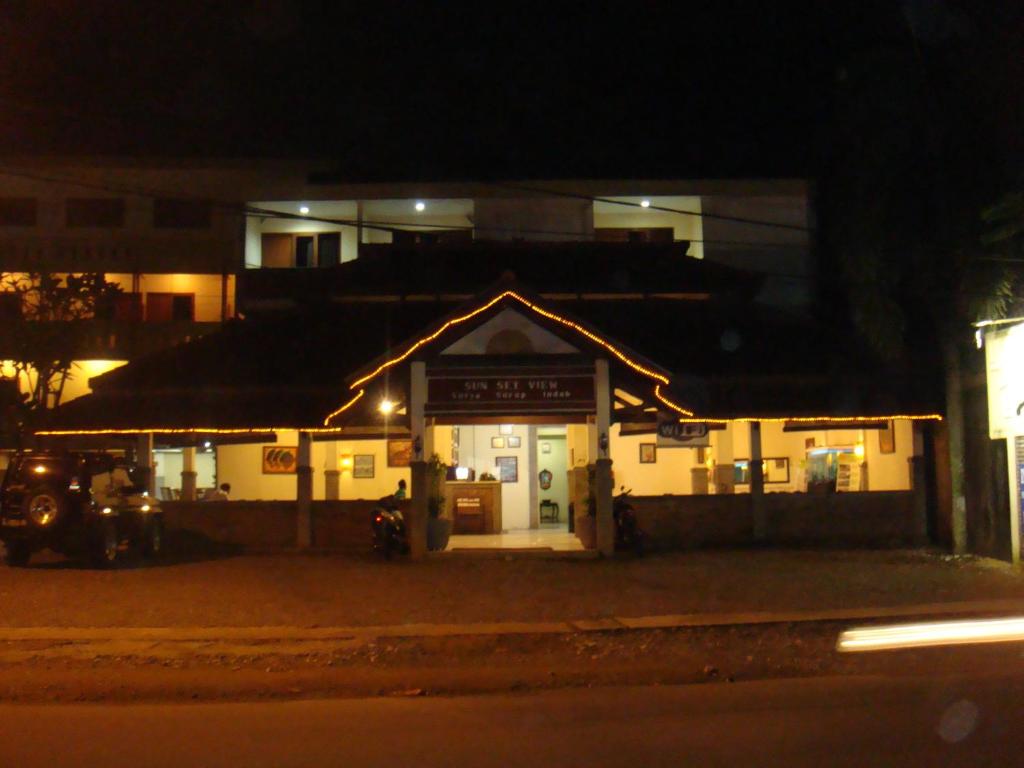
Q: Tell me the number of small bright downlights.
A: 3